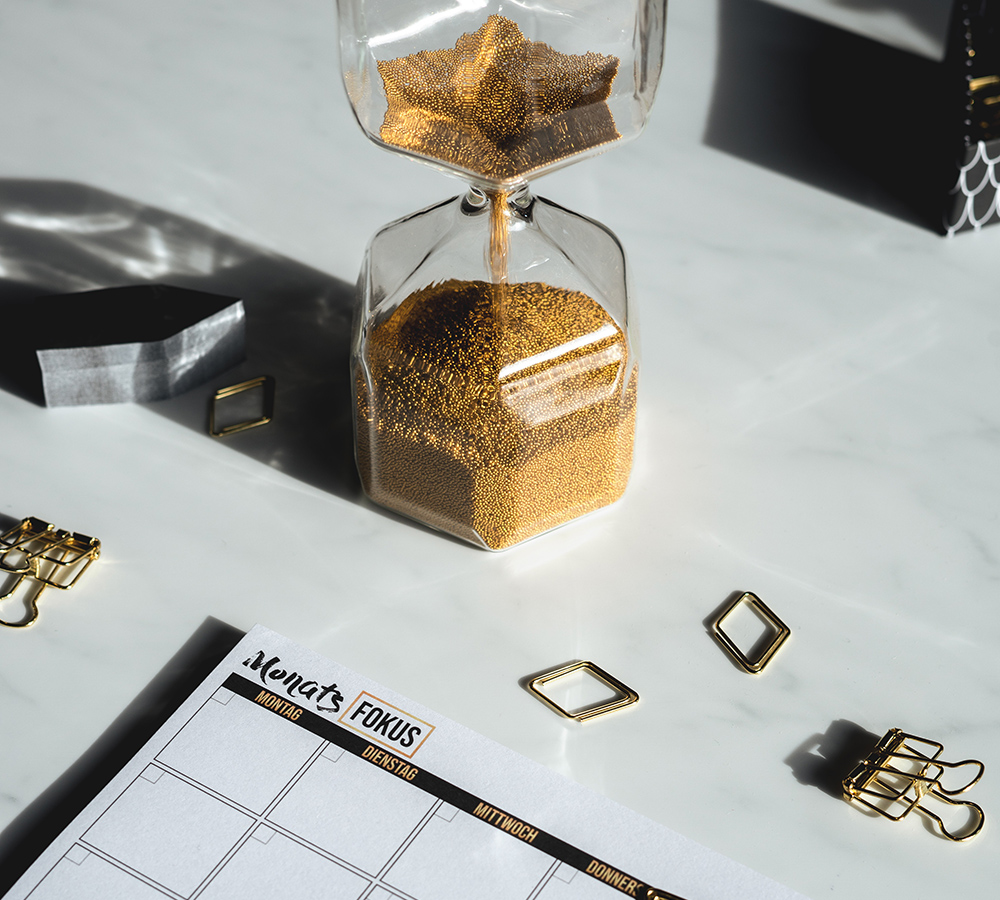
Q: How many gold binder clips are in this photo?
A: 2